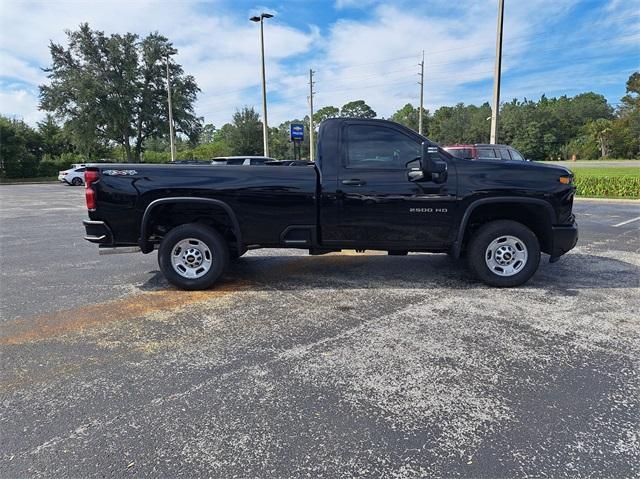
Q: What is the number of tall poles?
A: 5